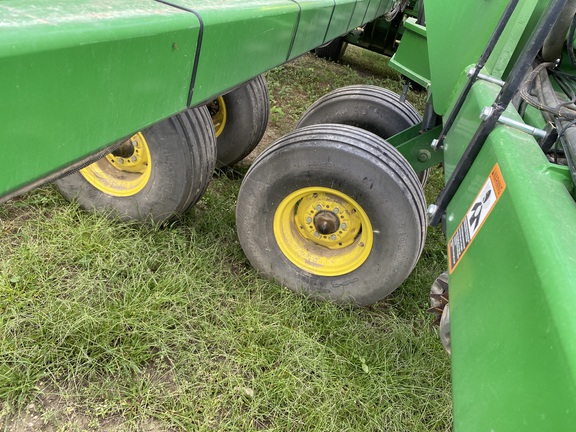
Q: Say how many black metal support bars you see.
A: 2